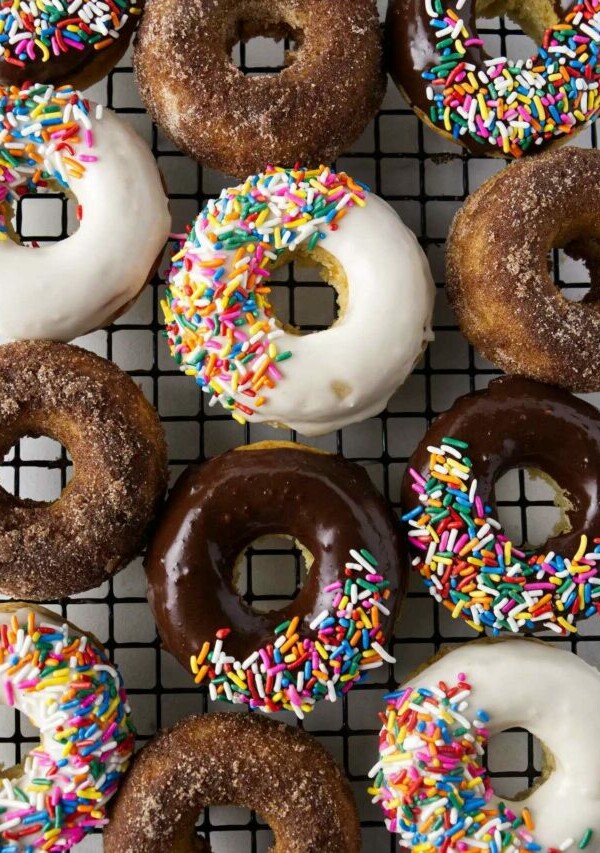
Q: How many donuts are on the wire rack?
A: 12